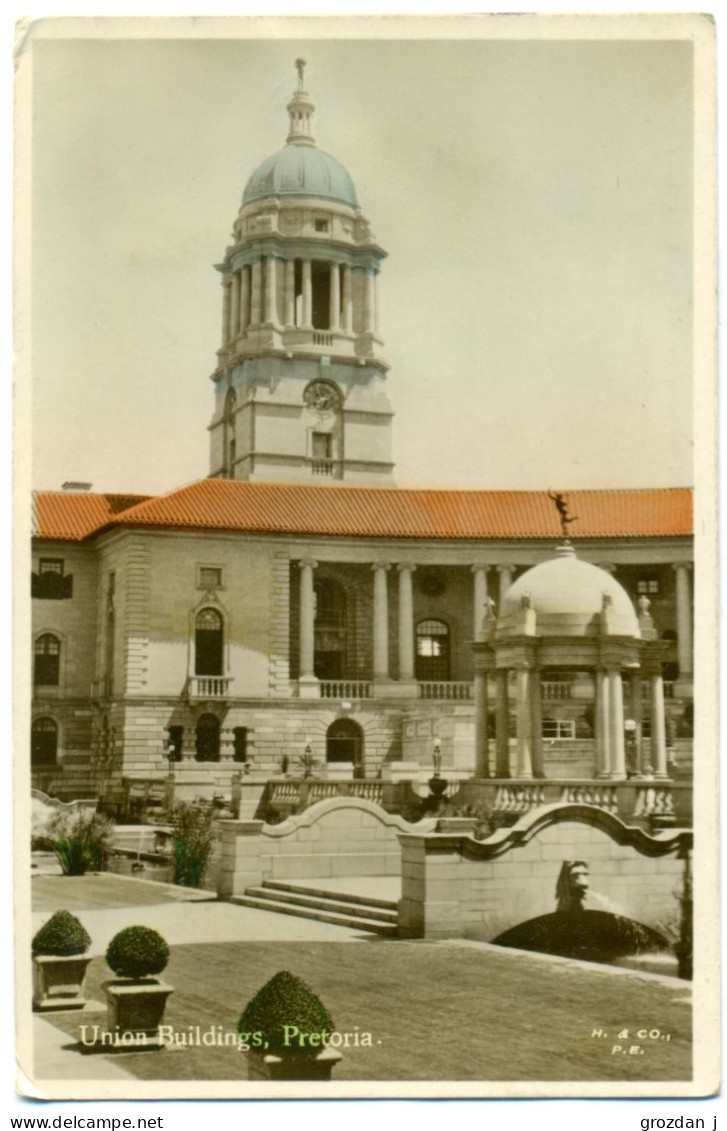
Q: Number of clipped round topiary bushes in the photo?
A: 3